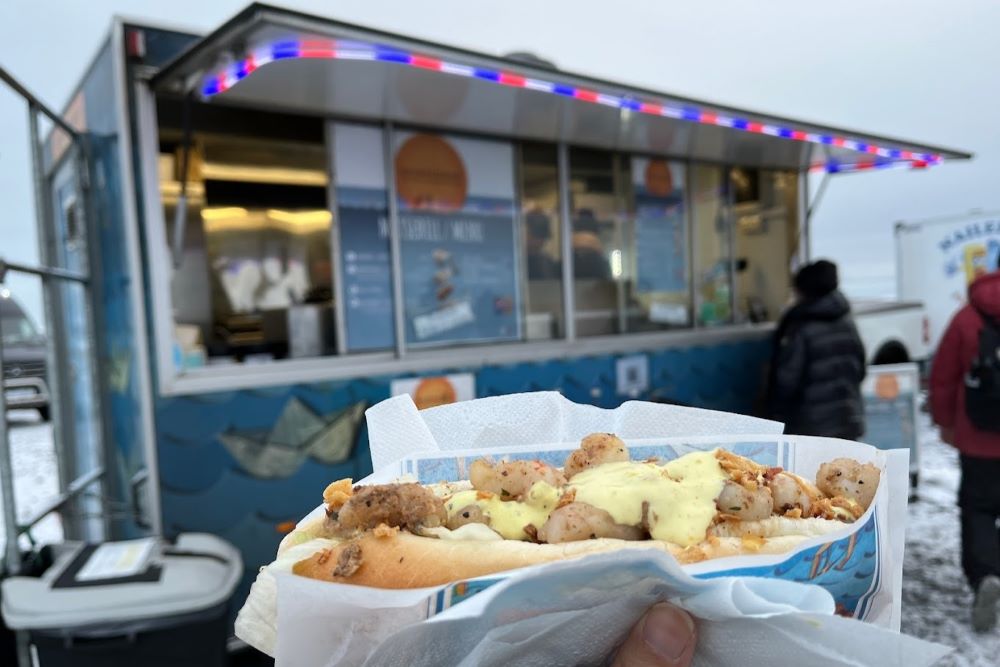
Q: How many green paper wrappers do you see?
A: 0